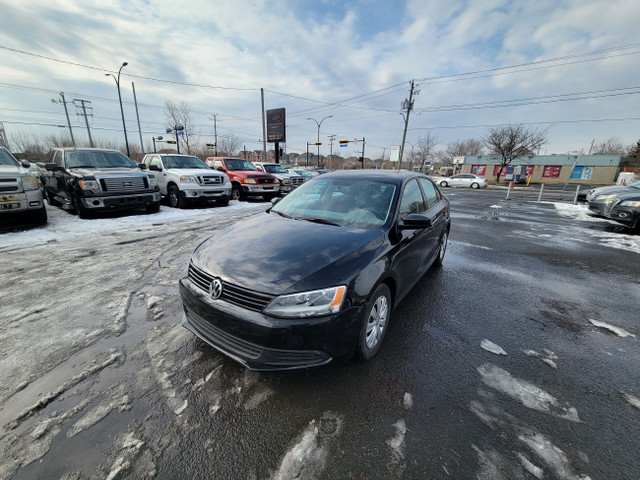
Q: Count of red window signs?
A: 4